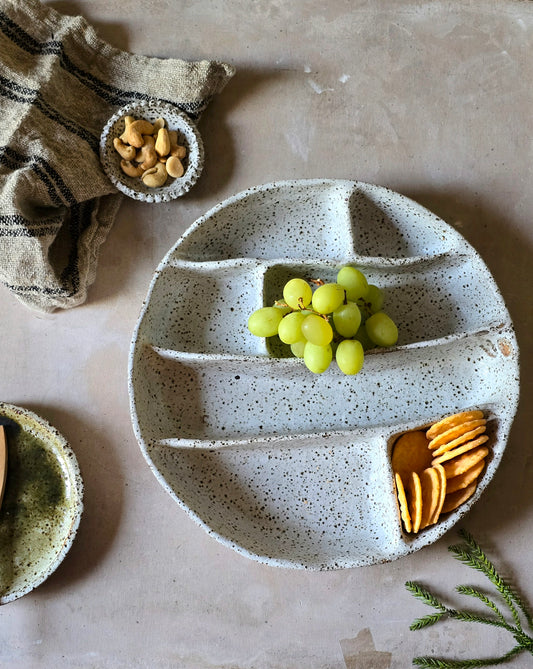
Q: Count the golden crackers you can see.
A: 12